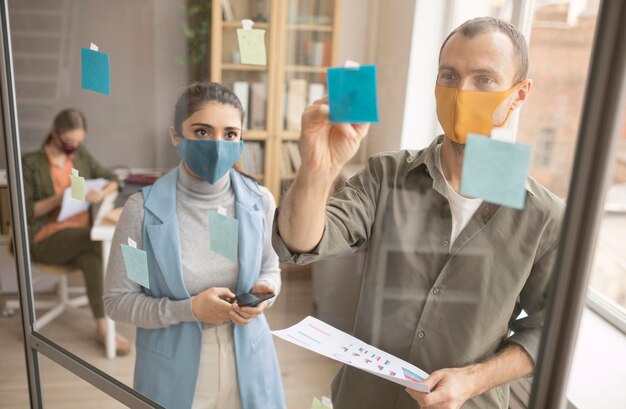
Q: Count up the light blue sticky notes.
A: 3